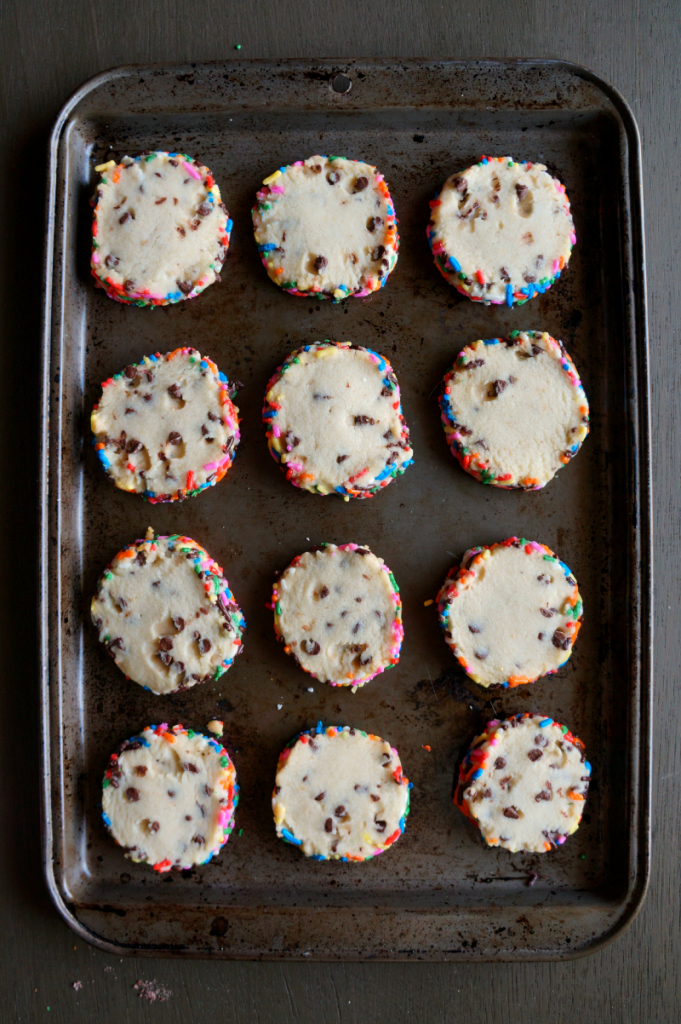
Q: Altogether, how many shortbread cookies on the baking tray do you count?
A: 12